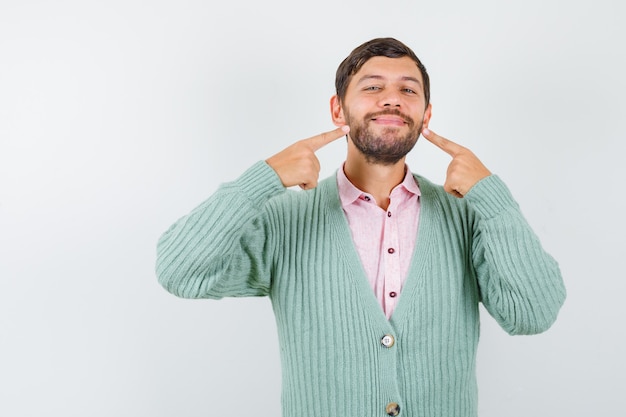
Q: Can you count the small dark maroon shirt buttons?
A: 4